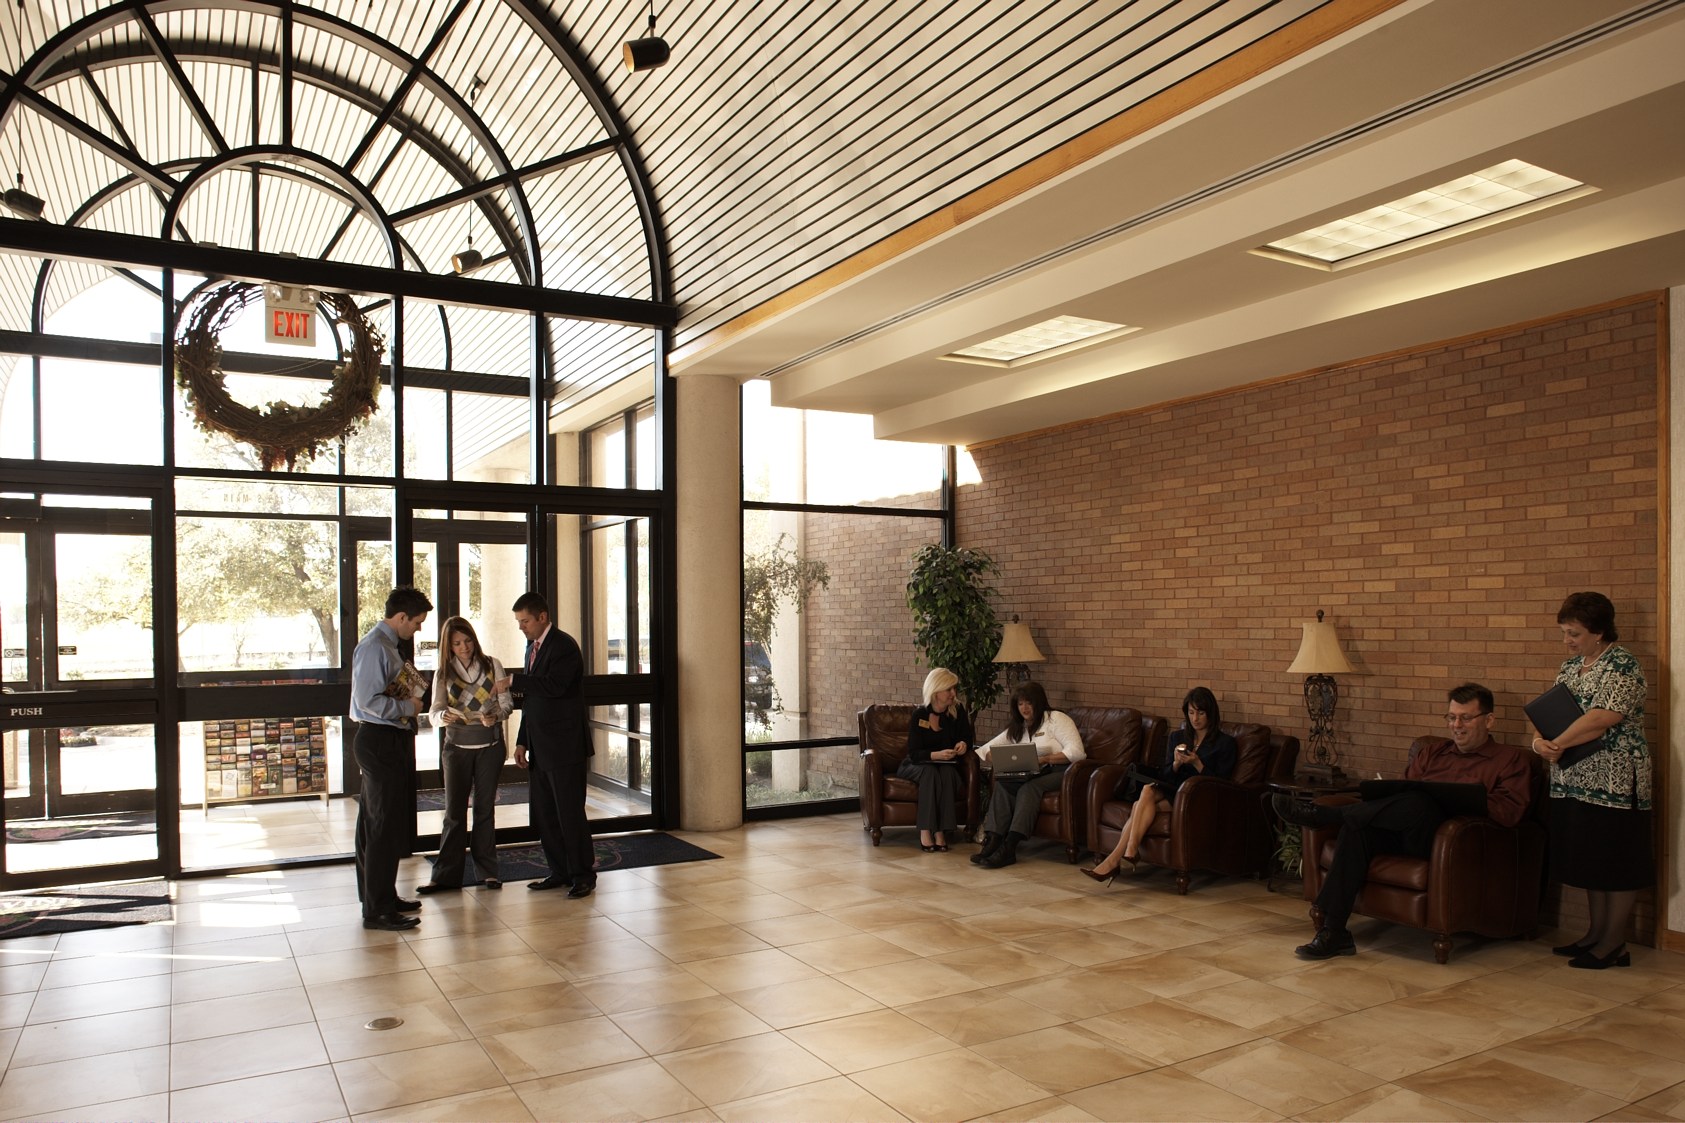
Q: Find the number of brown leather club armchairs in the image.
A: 4